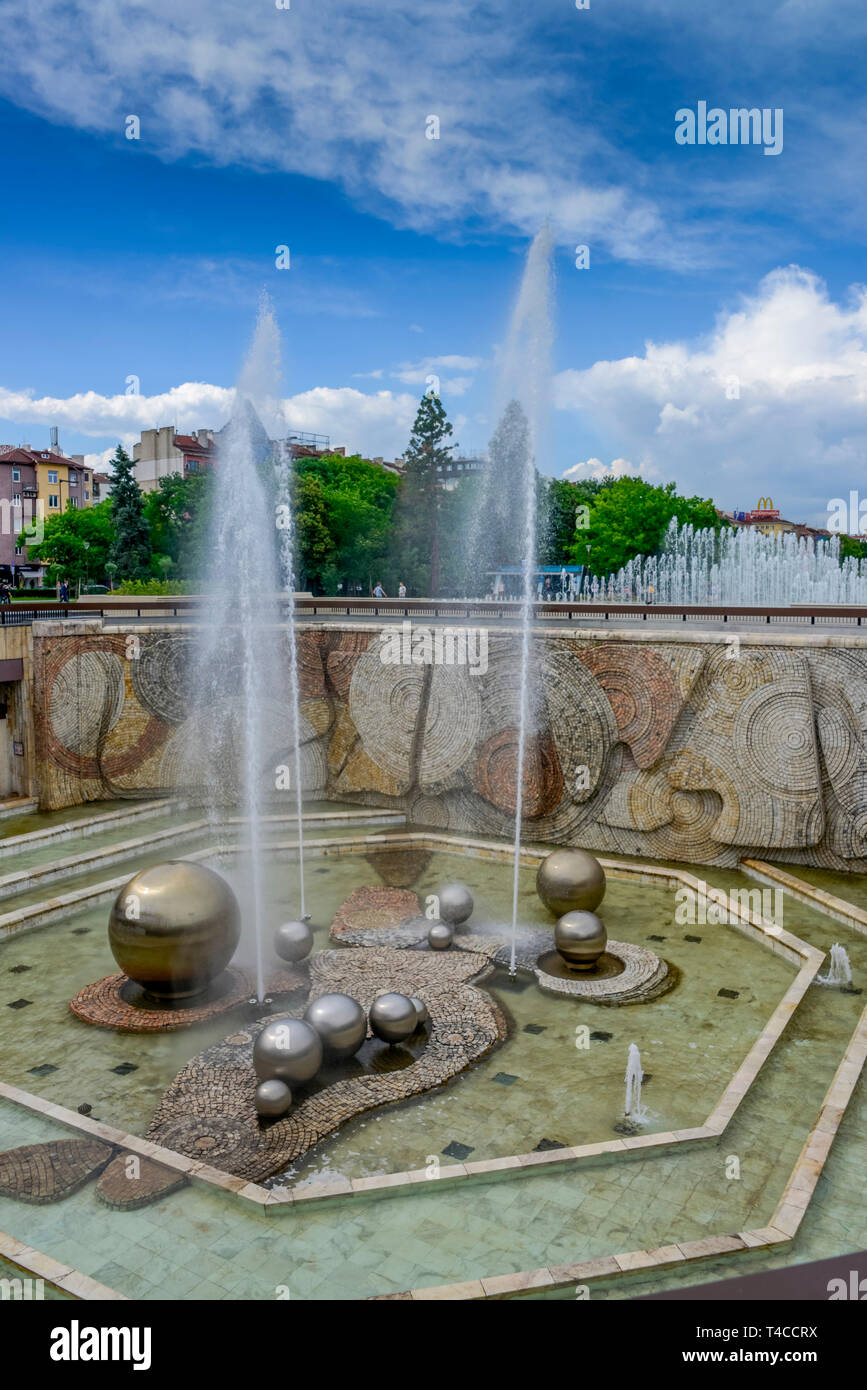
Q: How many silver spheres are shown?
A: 11